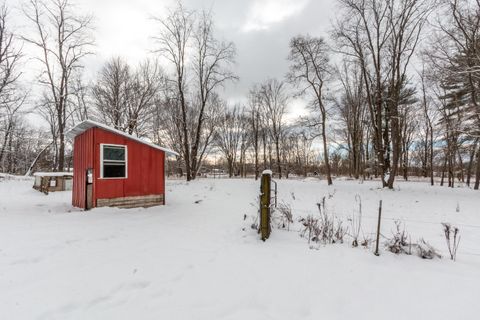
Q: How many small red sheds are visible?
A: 1